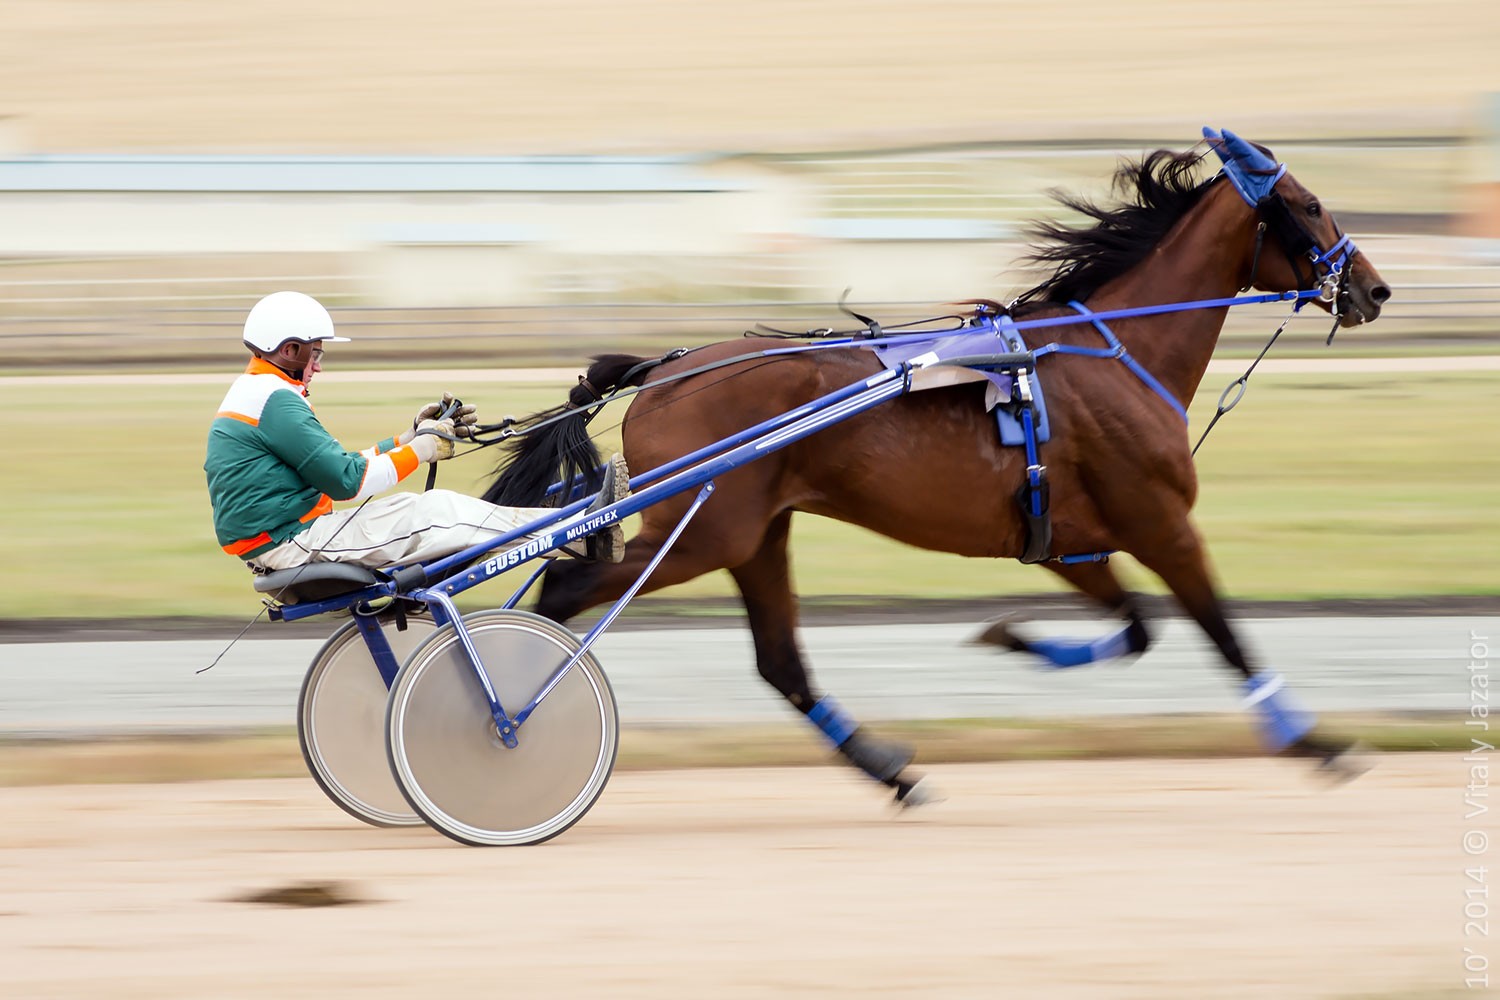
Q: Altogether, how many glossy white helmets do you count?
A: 1